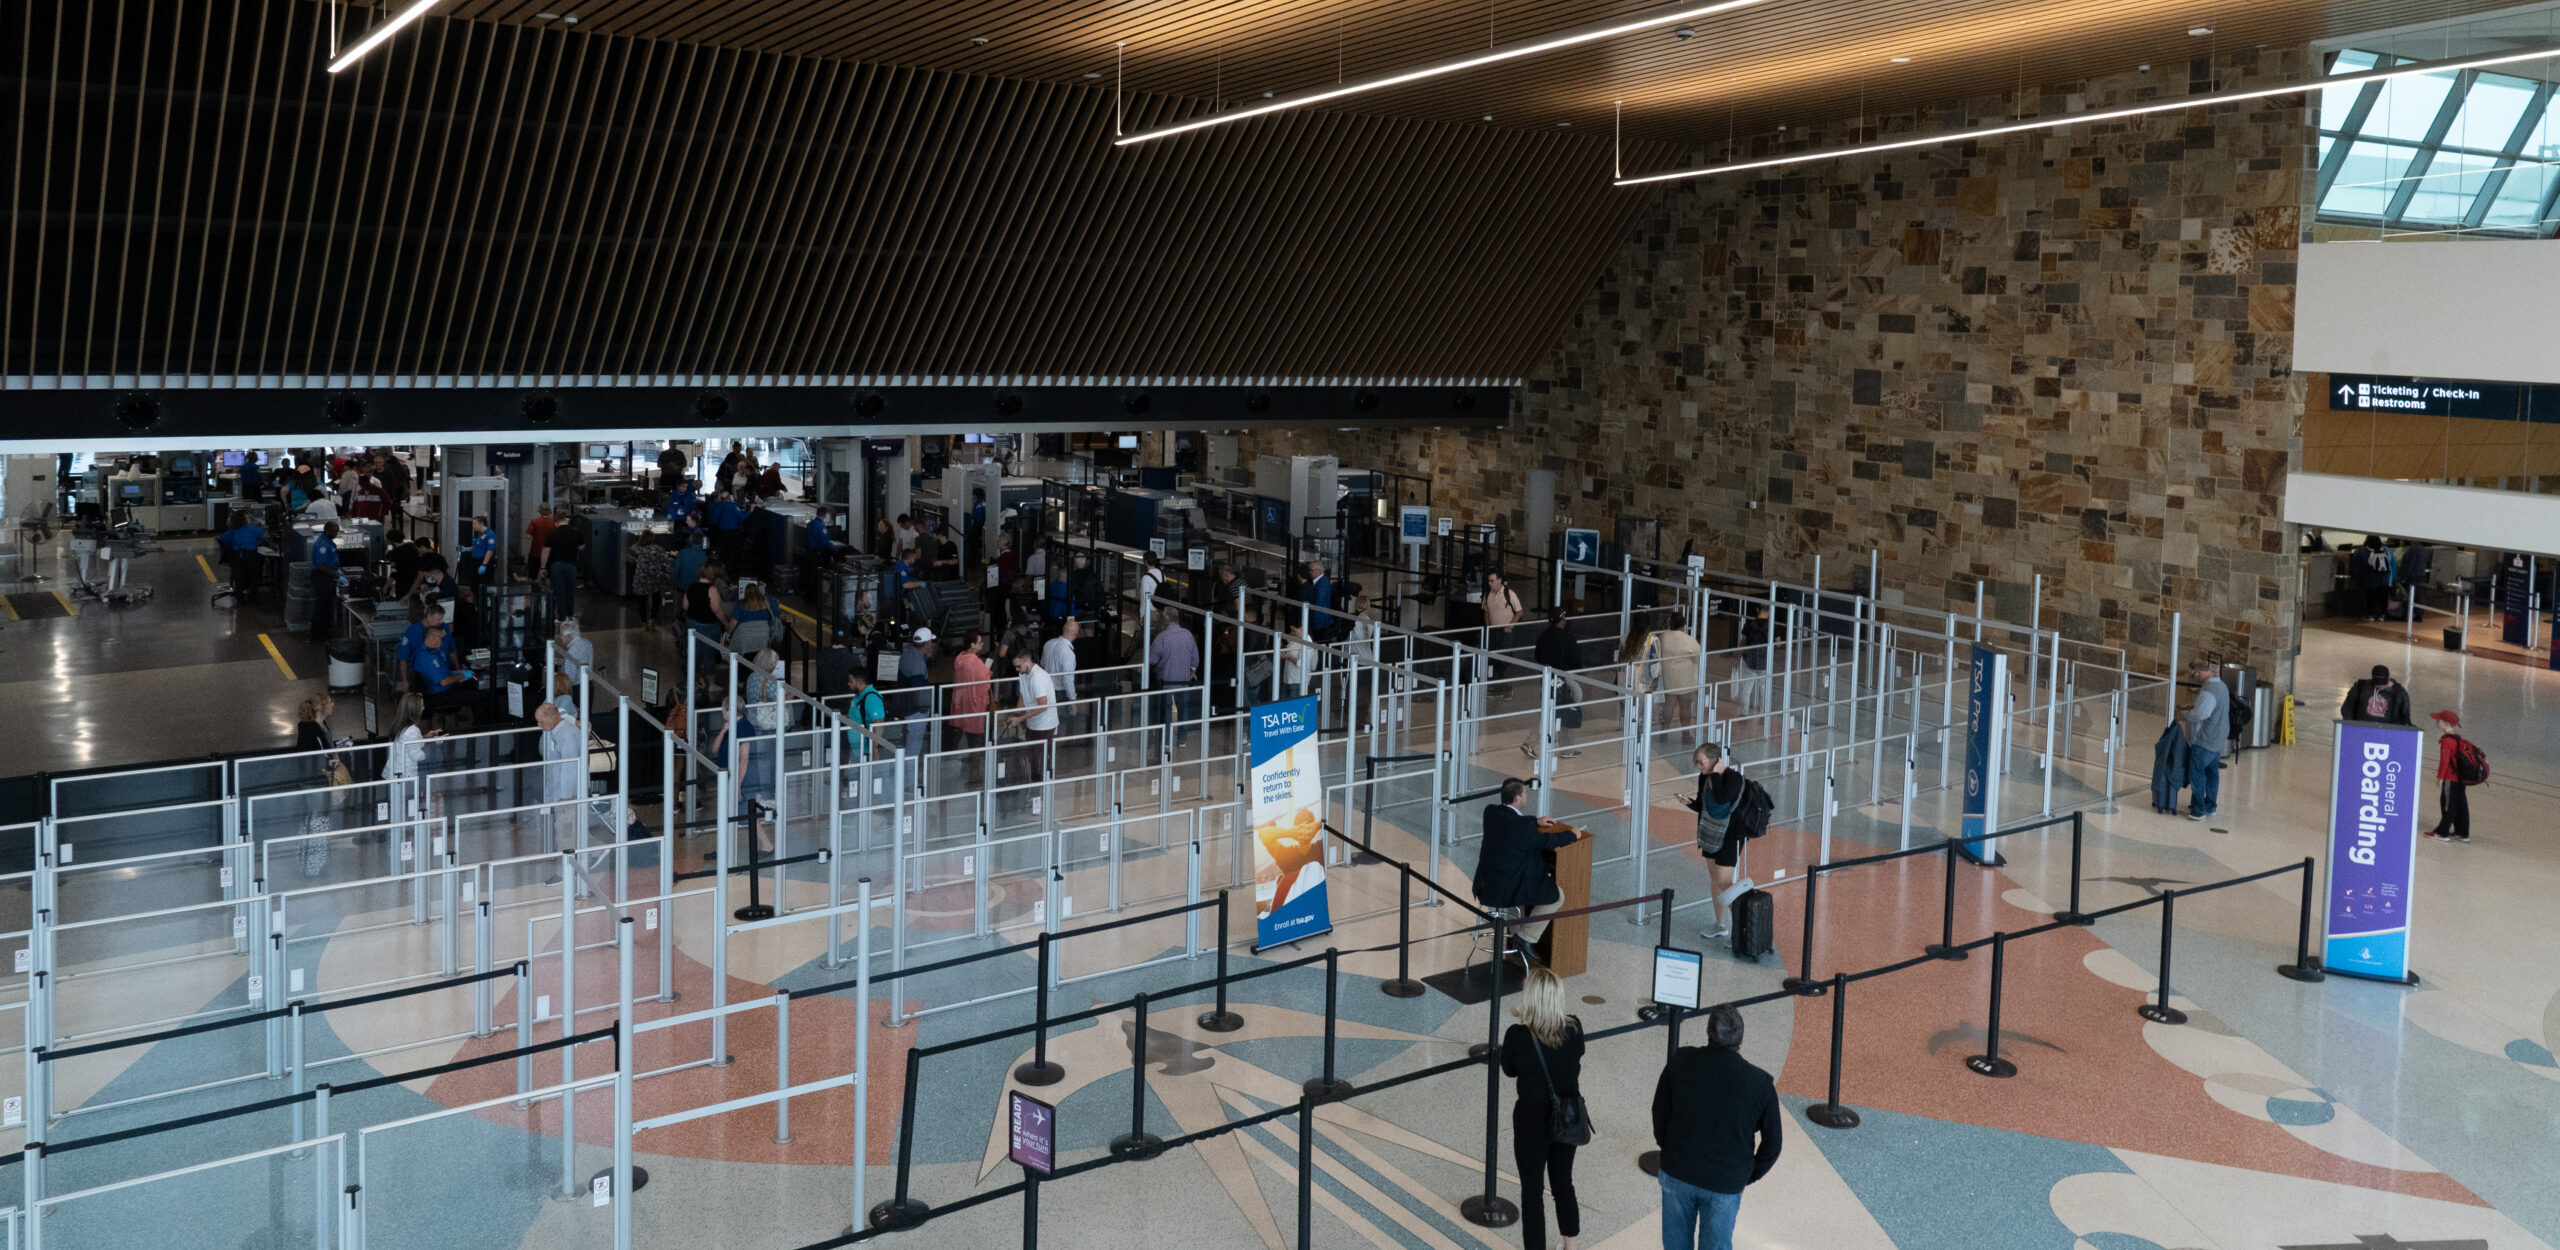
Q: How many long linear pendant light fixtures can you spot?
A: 3